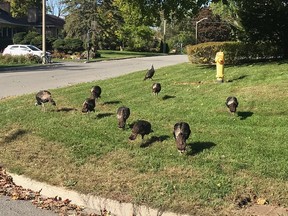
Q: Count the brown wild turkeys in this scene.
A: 9